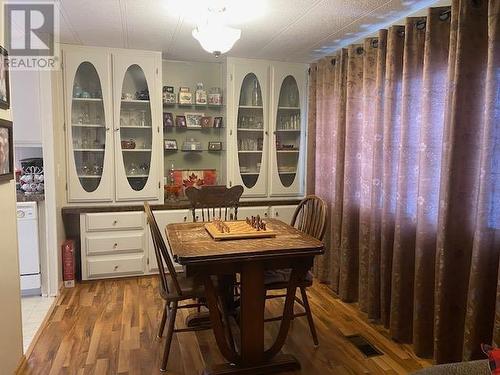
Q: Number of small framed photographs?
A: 7